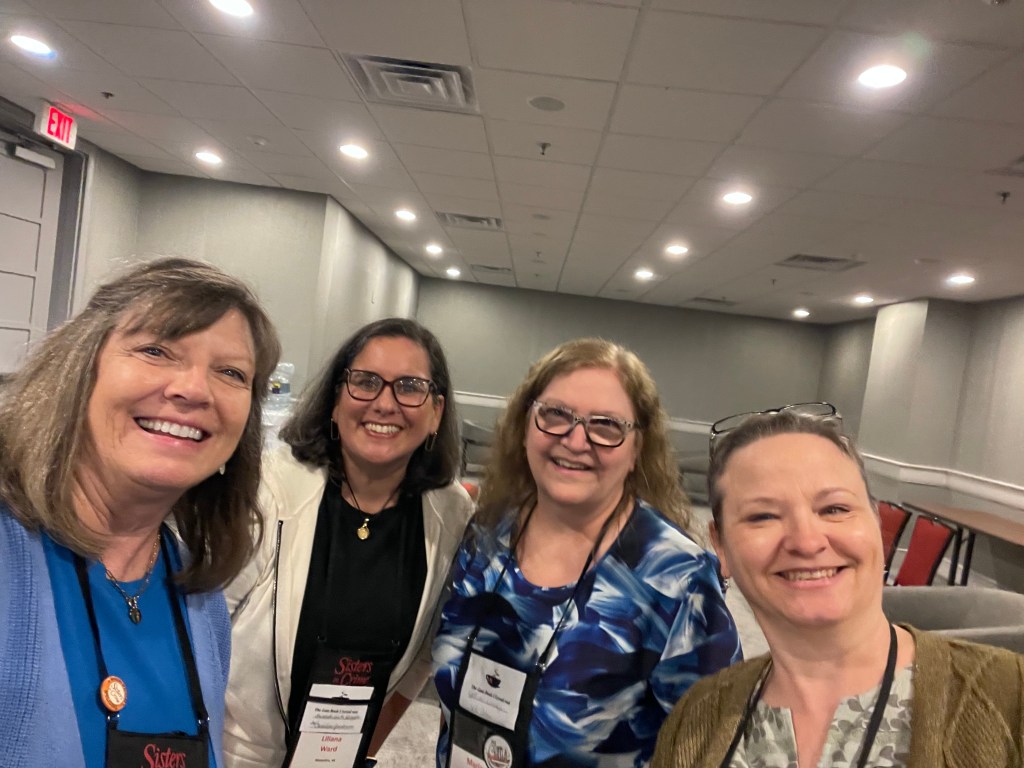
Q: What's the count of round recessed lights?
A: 14